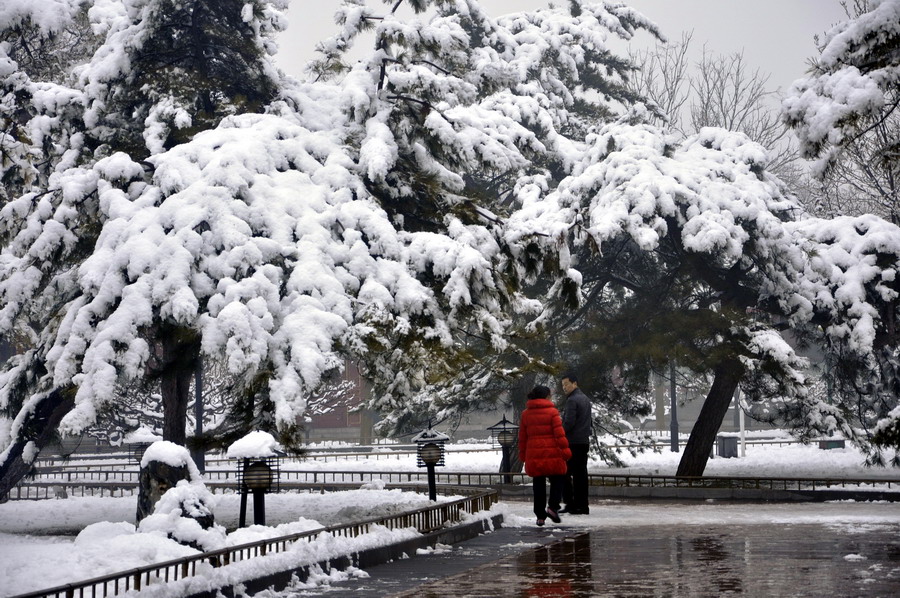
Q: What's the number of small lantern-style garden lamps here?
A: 4